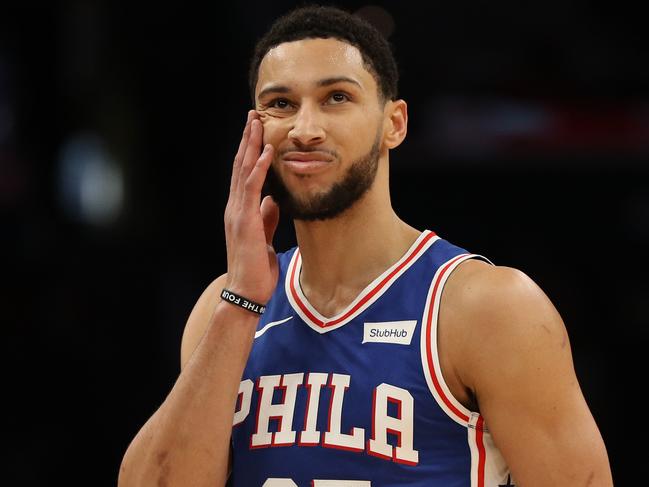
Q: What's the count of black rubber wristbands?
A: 1